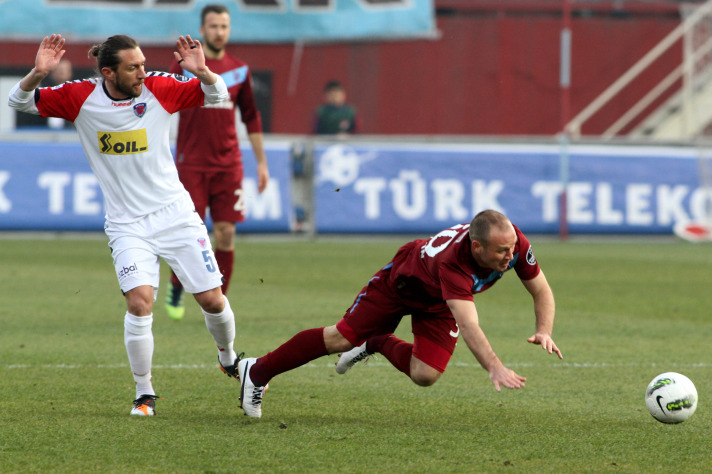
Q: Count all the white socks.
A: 2